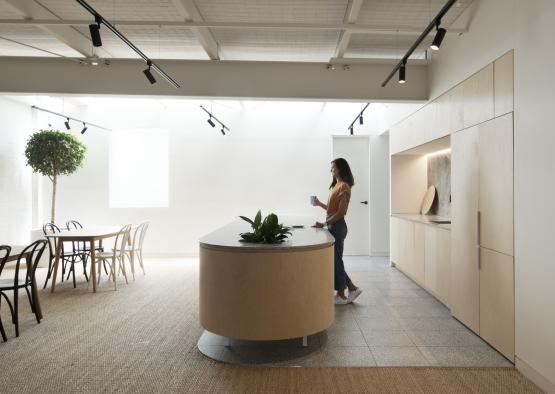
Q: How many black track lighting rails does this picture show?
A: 5